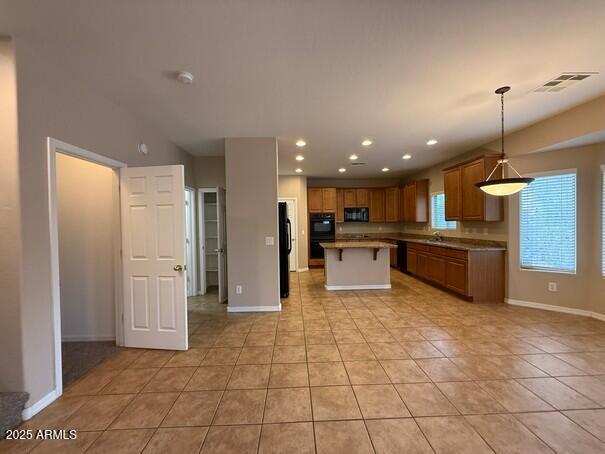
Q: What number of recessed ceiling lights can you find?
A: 9